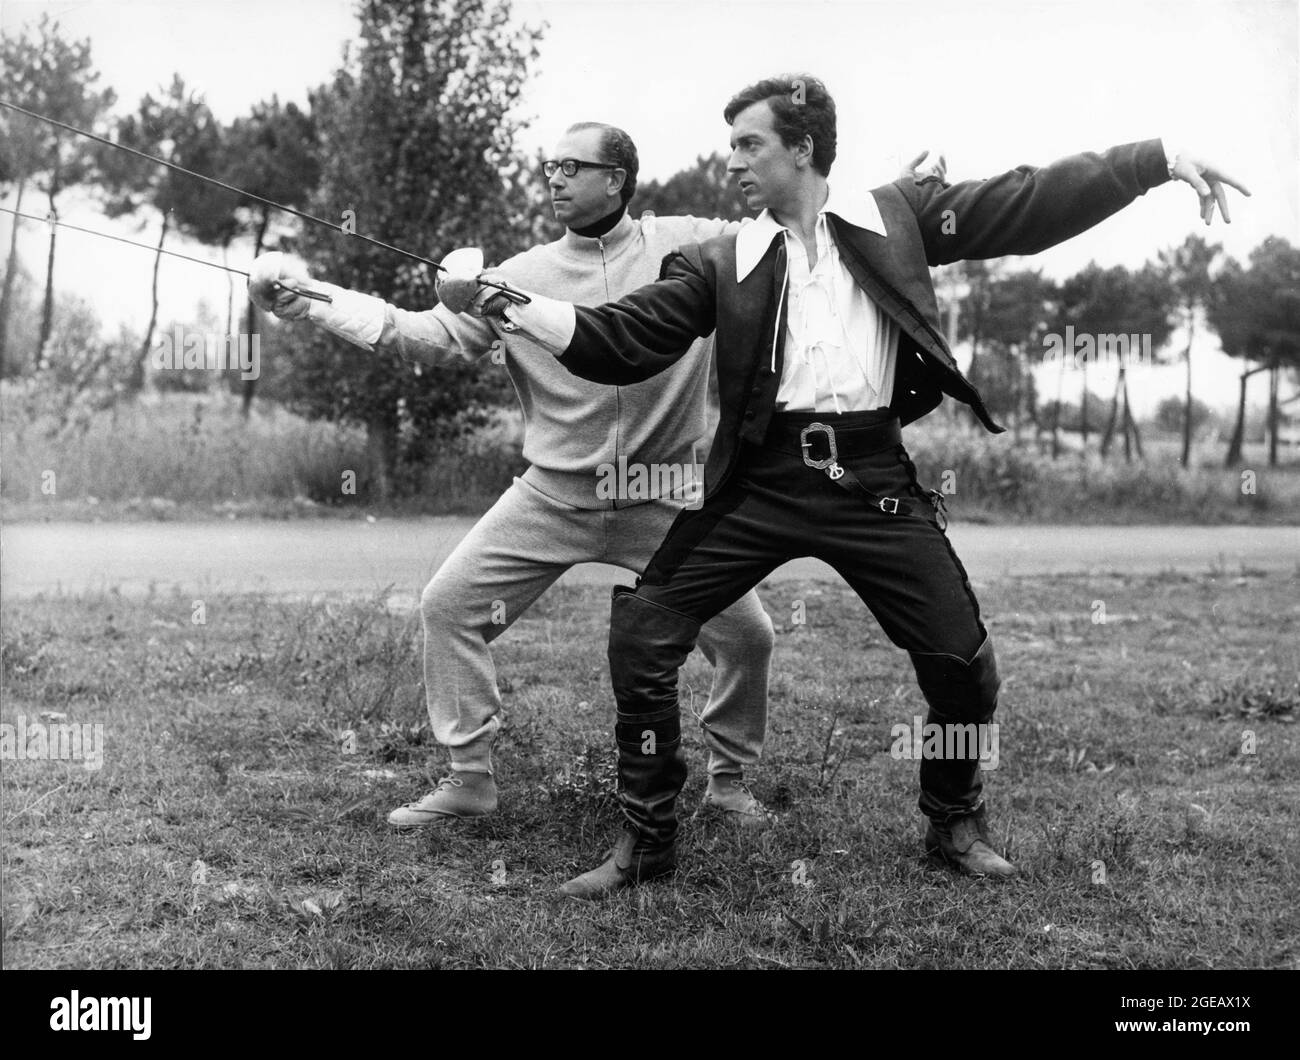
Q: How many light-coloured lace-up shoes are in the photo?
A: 2